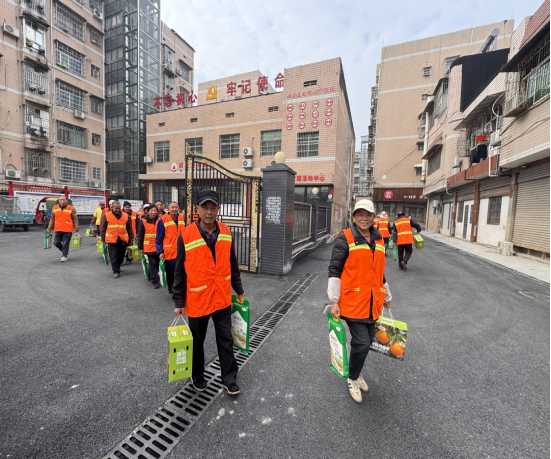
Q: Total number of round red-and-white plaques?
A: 12